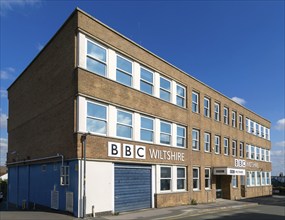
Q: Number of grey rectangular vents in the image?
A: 2